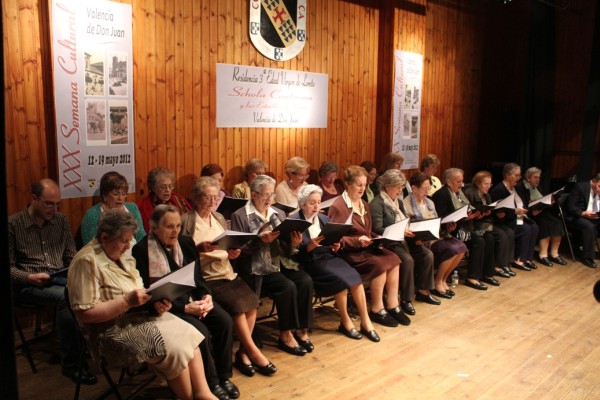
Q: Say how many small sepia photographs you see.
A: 8